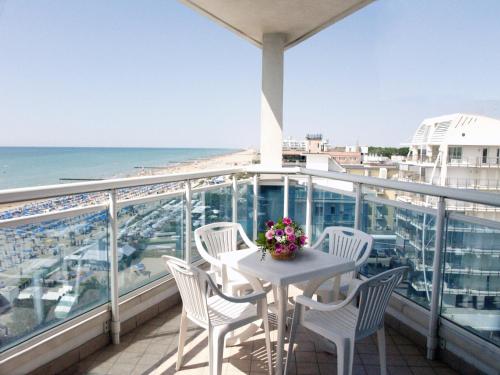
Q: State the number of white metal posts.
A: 8